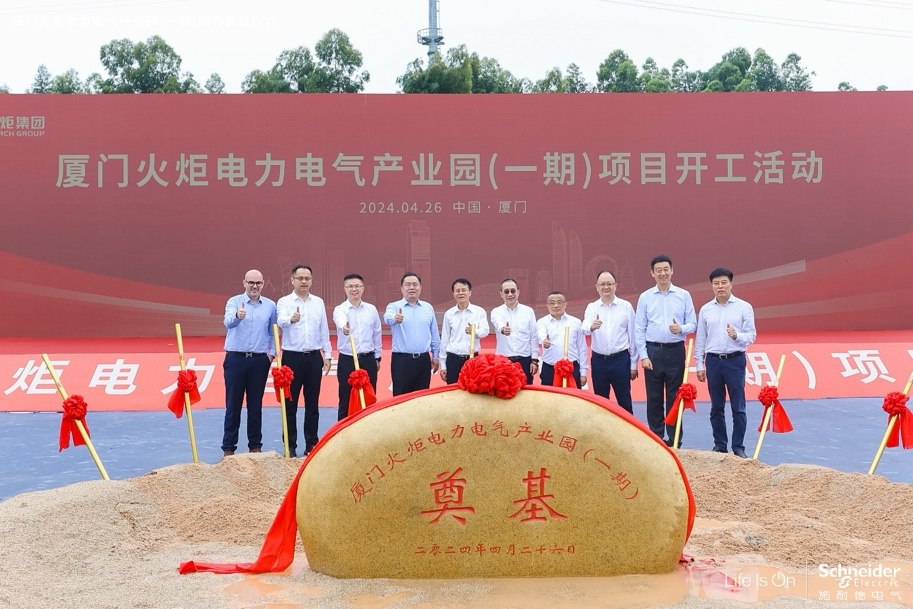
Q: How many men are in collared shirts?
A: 10